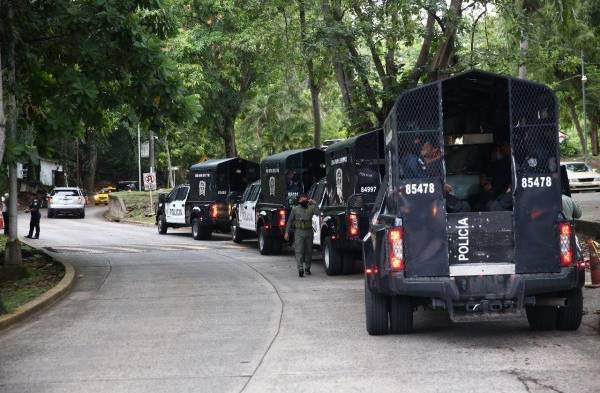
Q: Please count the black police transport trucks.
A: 4